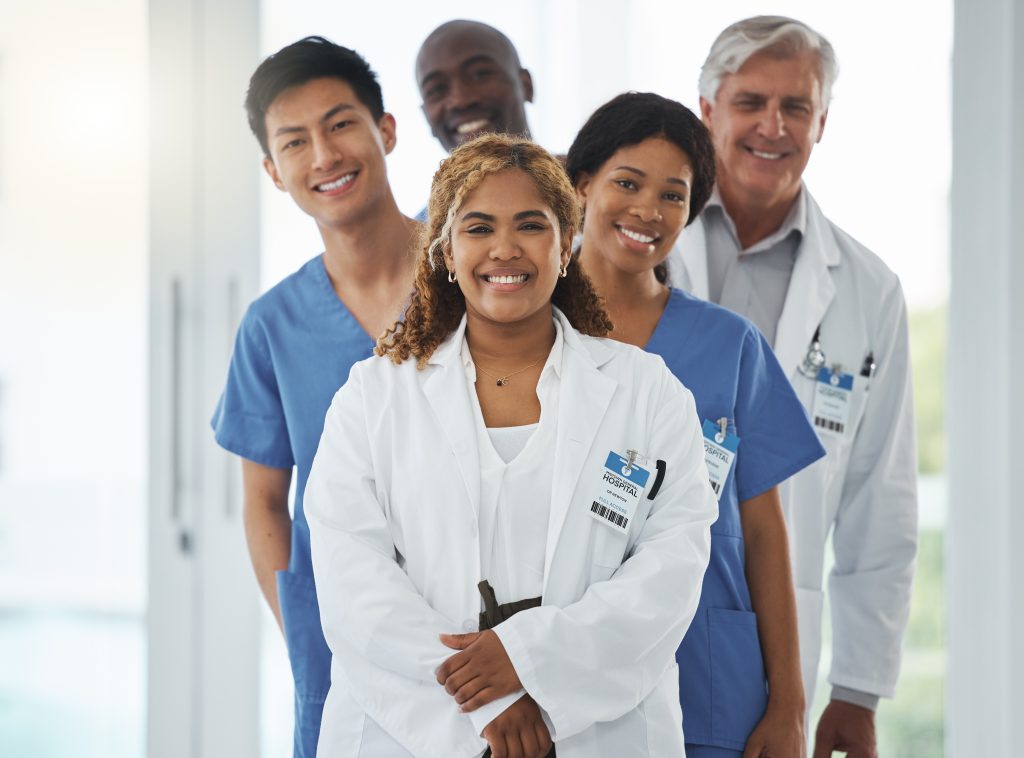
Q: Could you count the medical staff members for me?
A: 5